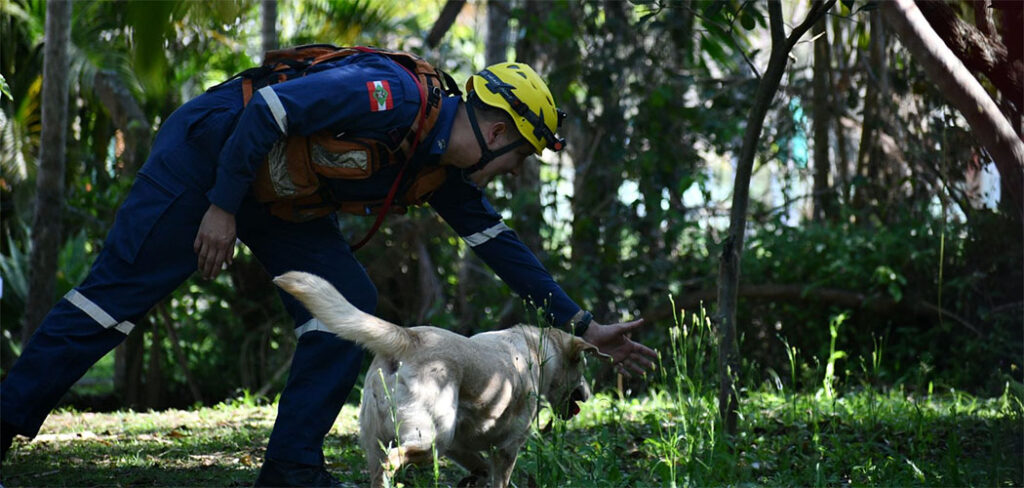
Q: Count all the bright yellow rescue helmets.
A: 1